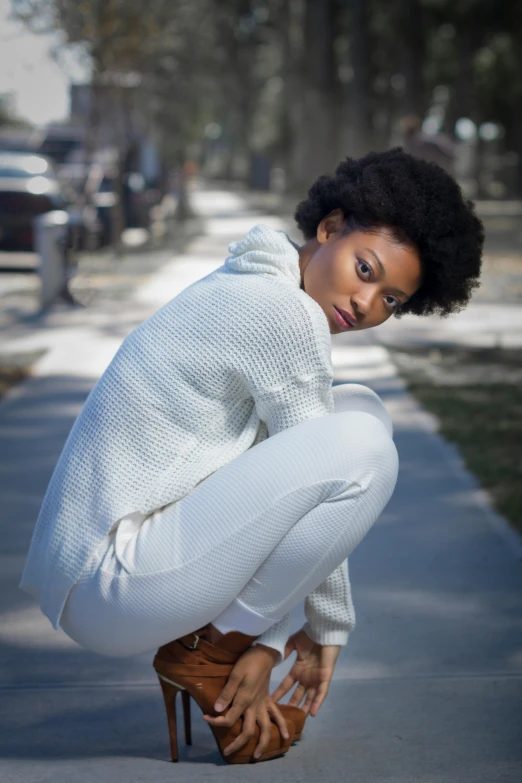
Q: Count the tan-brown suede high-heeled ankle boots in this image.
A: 2